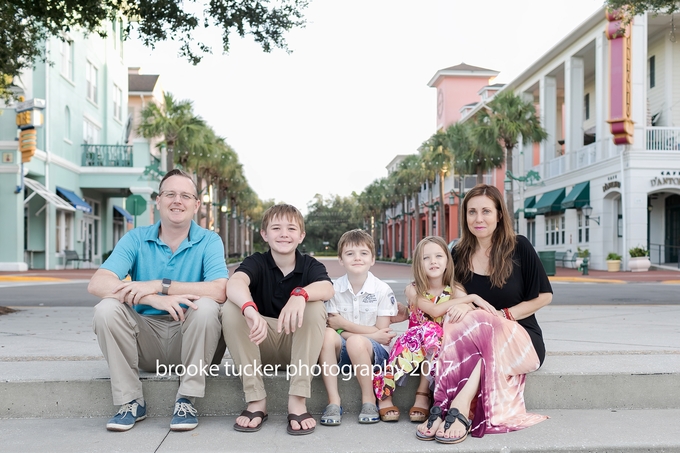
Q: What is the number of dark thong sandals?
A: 4